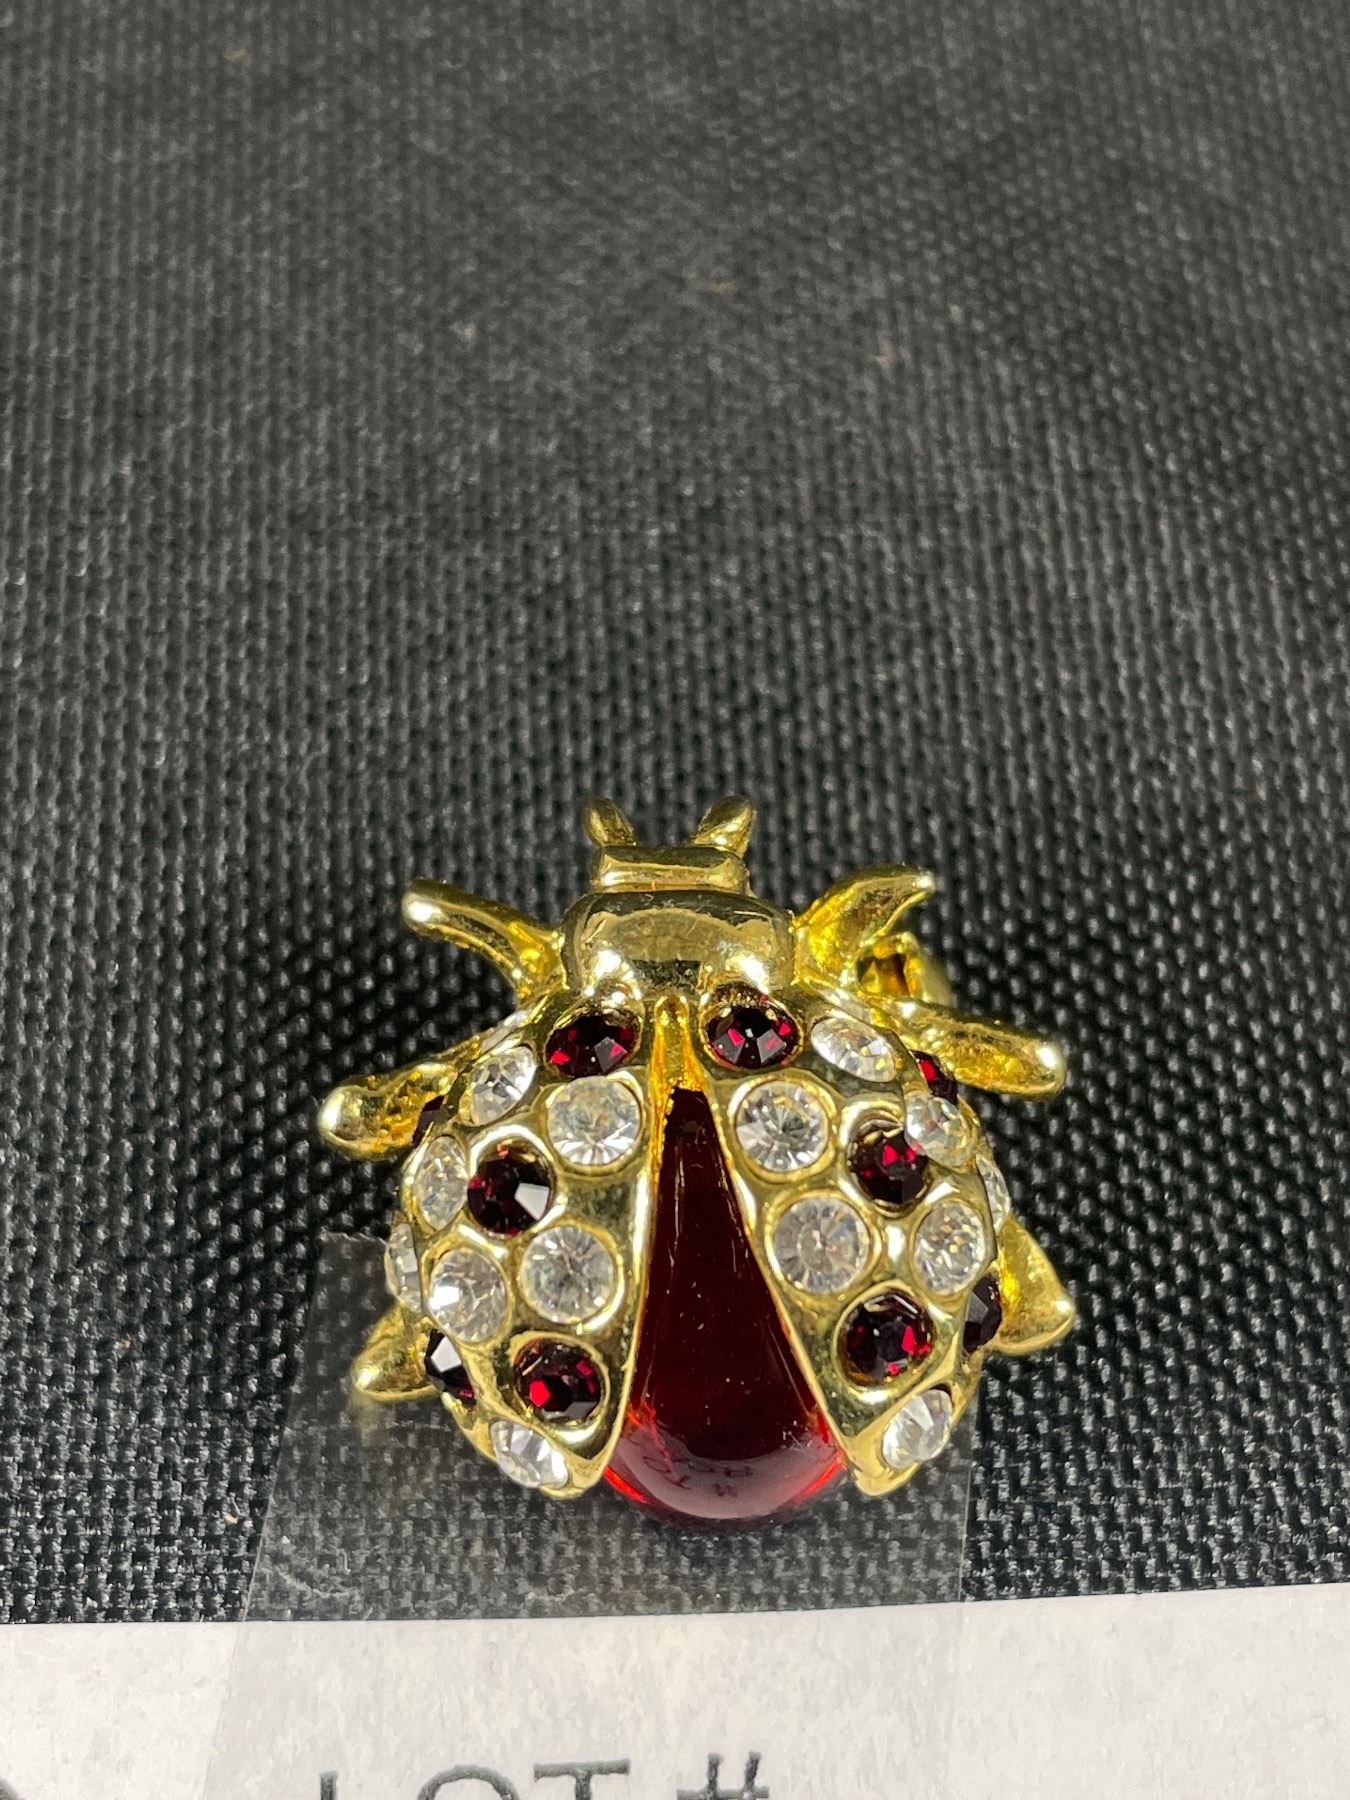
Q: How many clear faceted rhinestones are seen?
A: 14